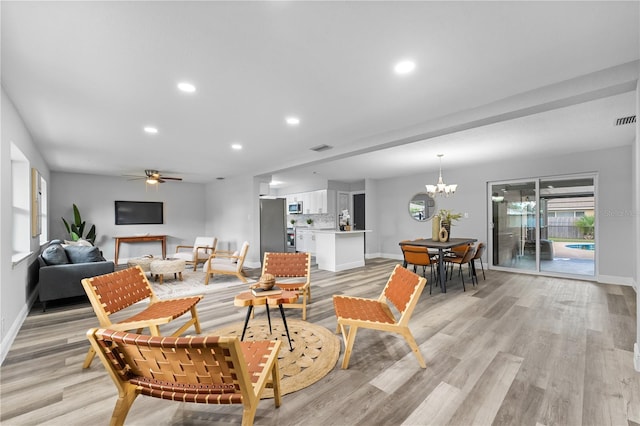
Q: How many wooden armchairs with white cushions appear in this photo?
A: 2